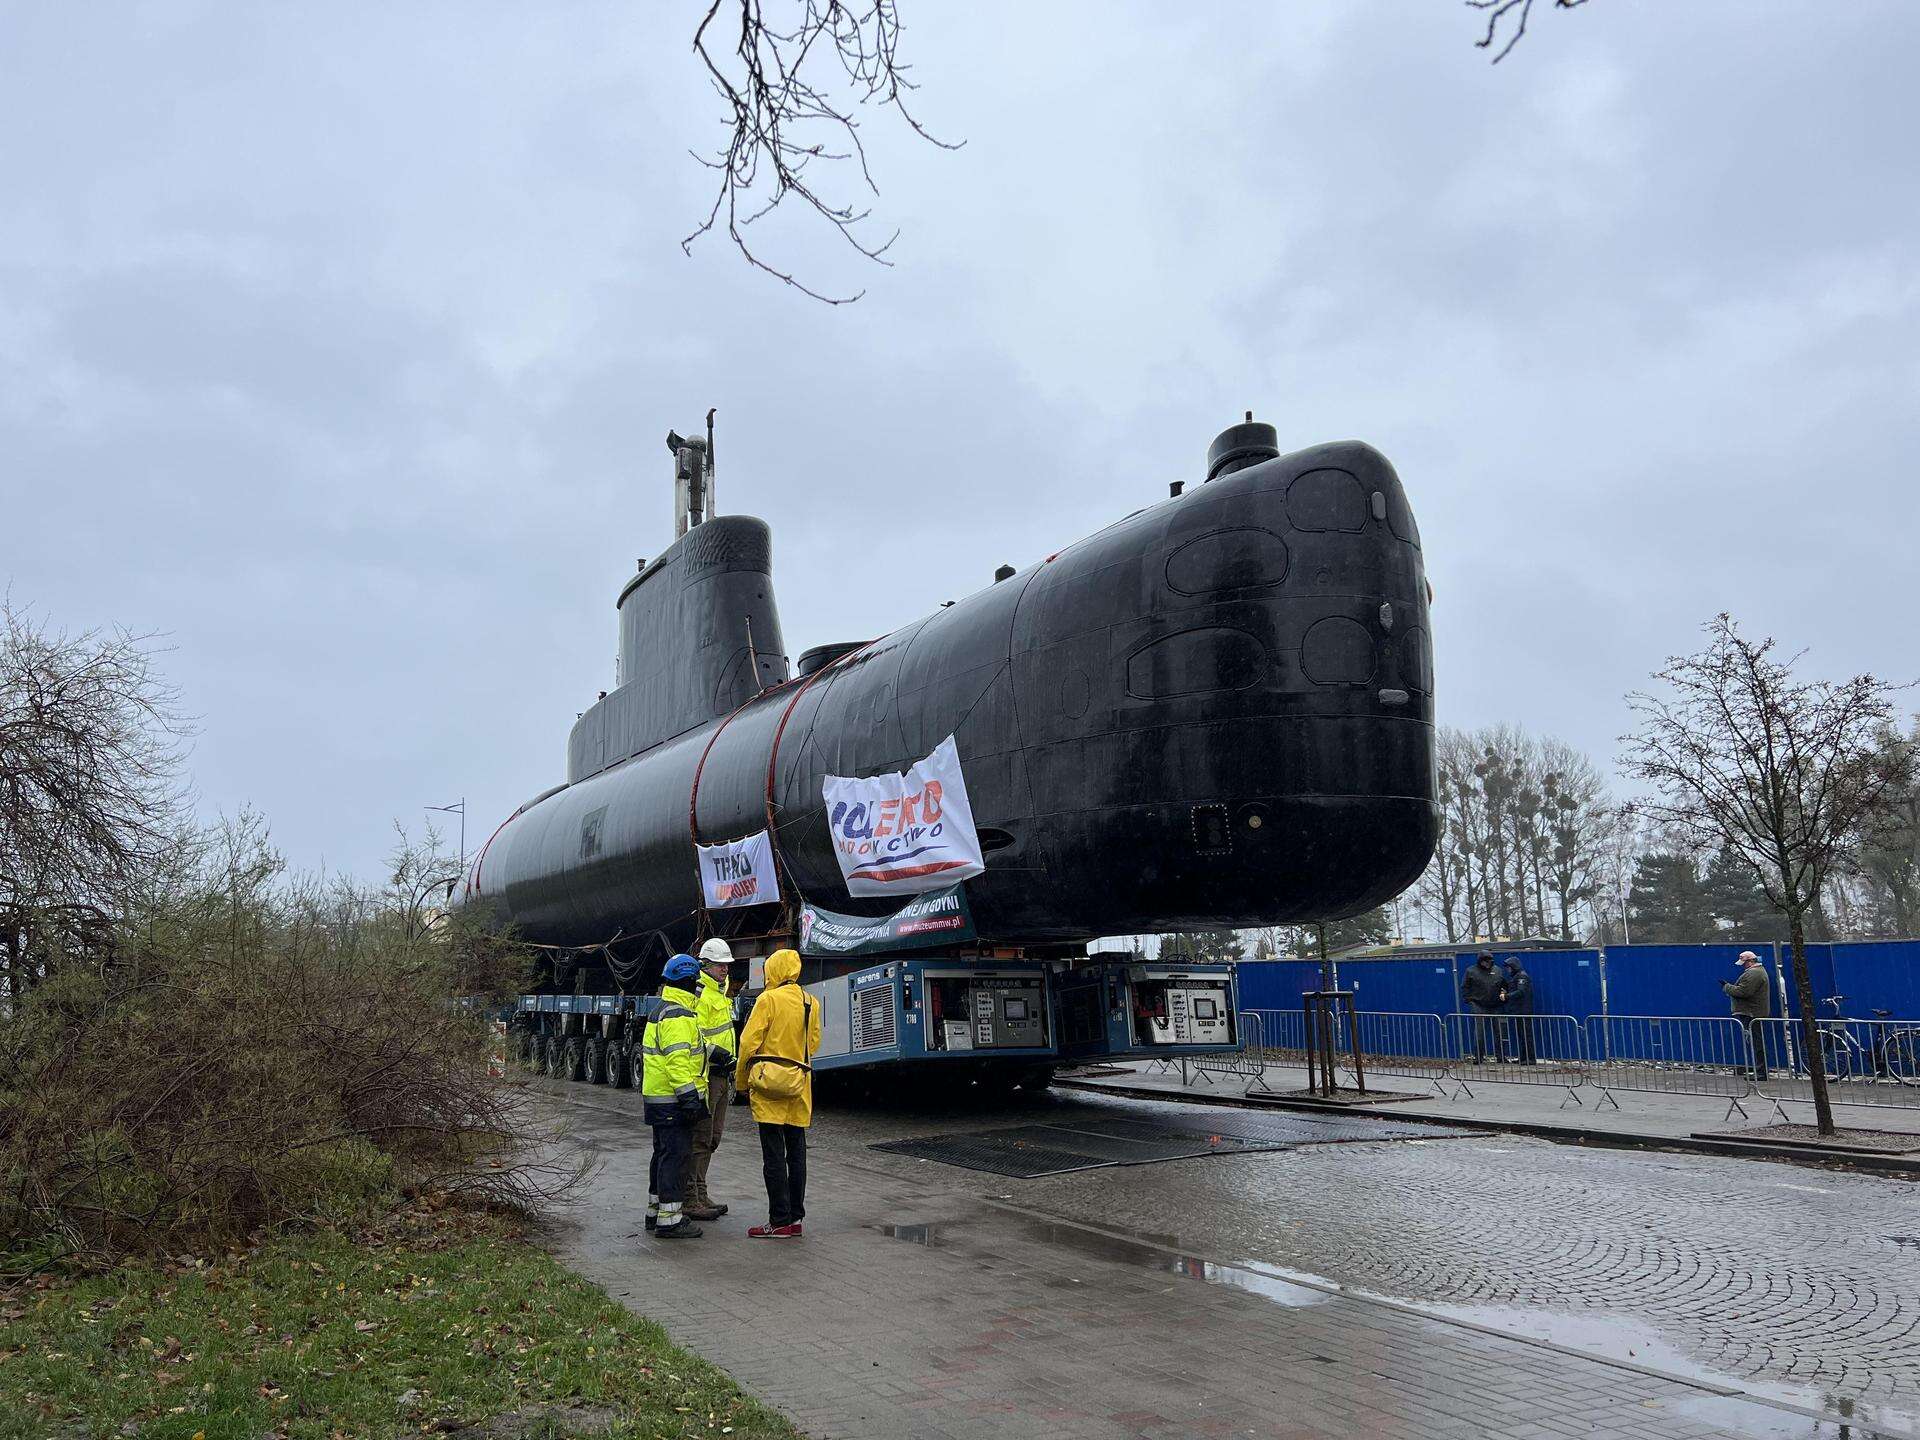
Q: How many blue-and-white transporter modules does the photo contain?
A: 2